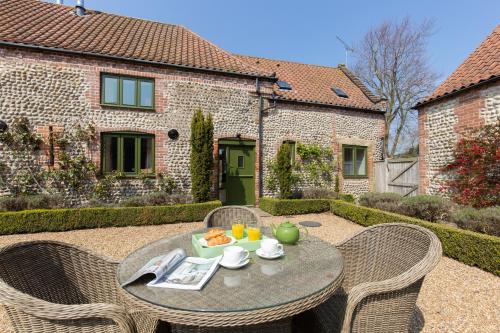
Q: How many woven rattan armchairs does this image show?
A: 3